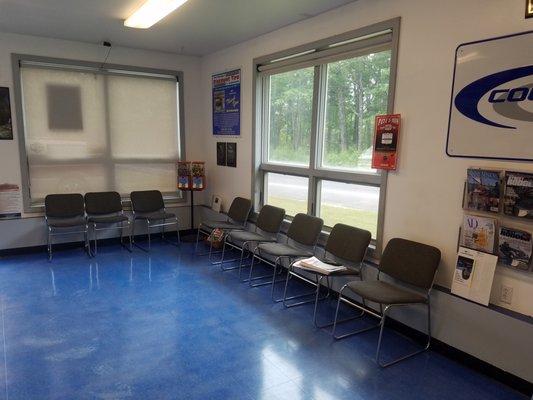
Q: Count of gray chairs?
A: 8